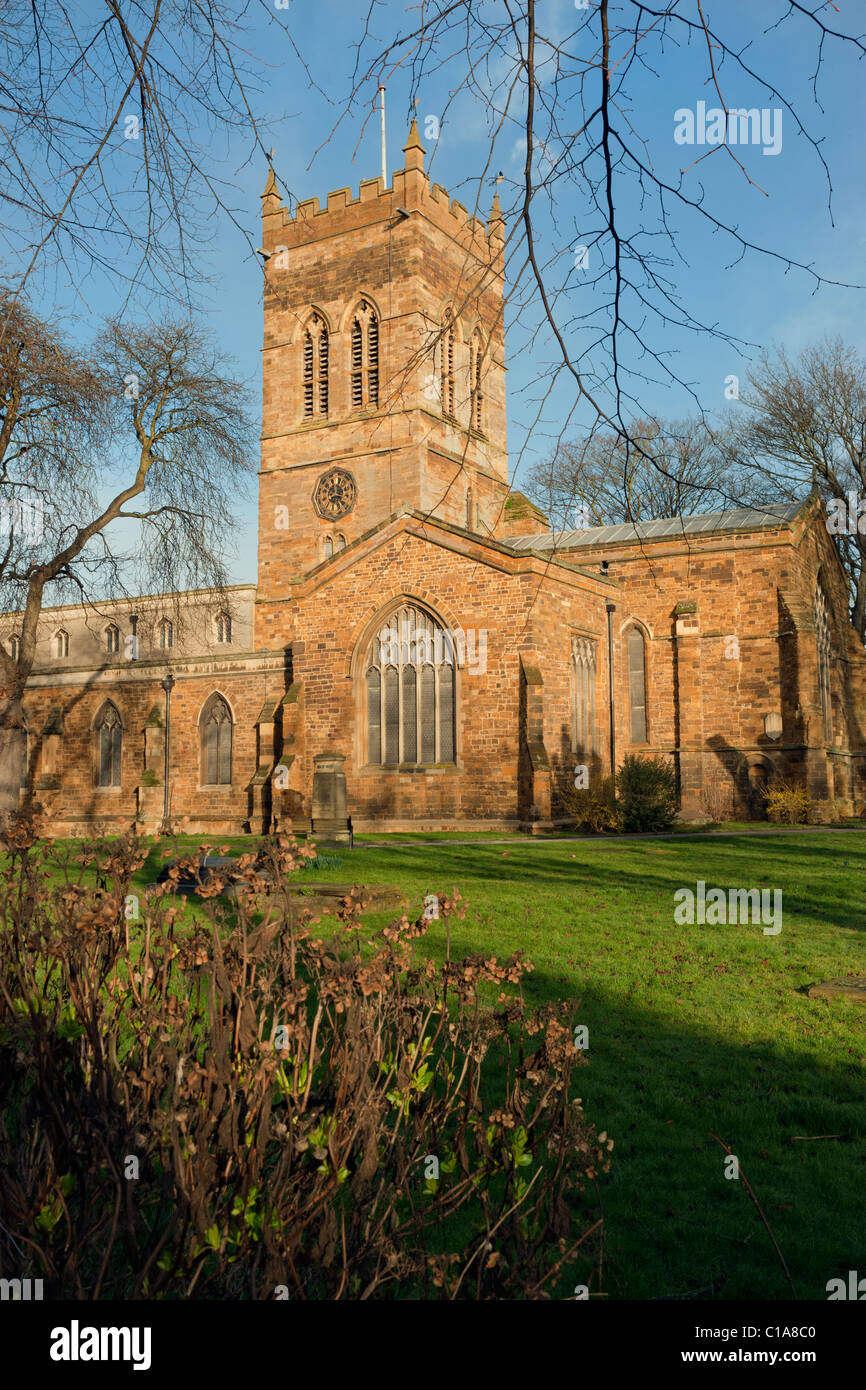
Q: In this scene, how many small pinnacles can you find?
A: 3